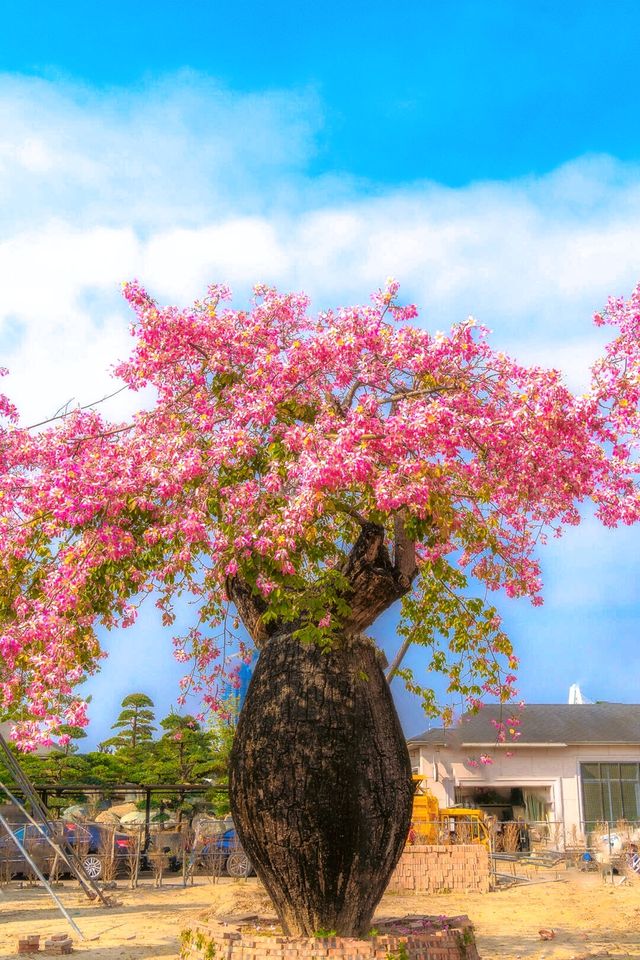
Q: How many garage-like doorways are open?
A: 1